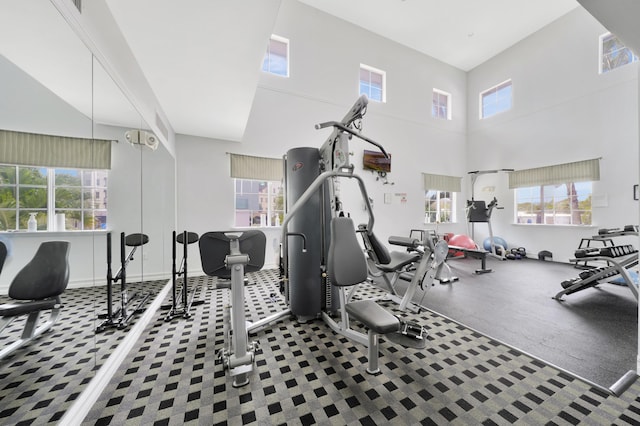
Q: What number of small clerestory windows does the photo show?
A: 5